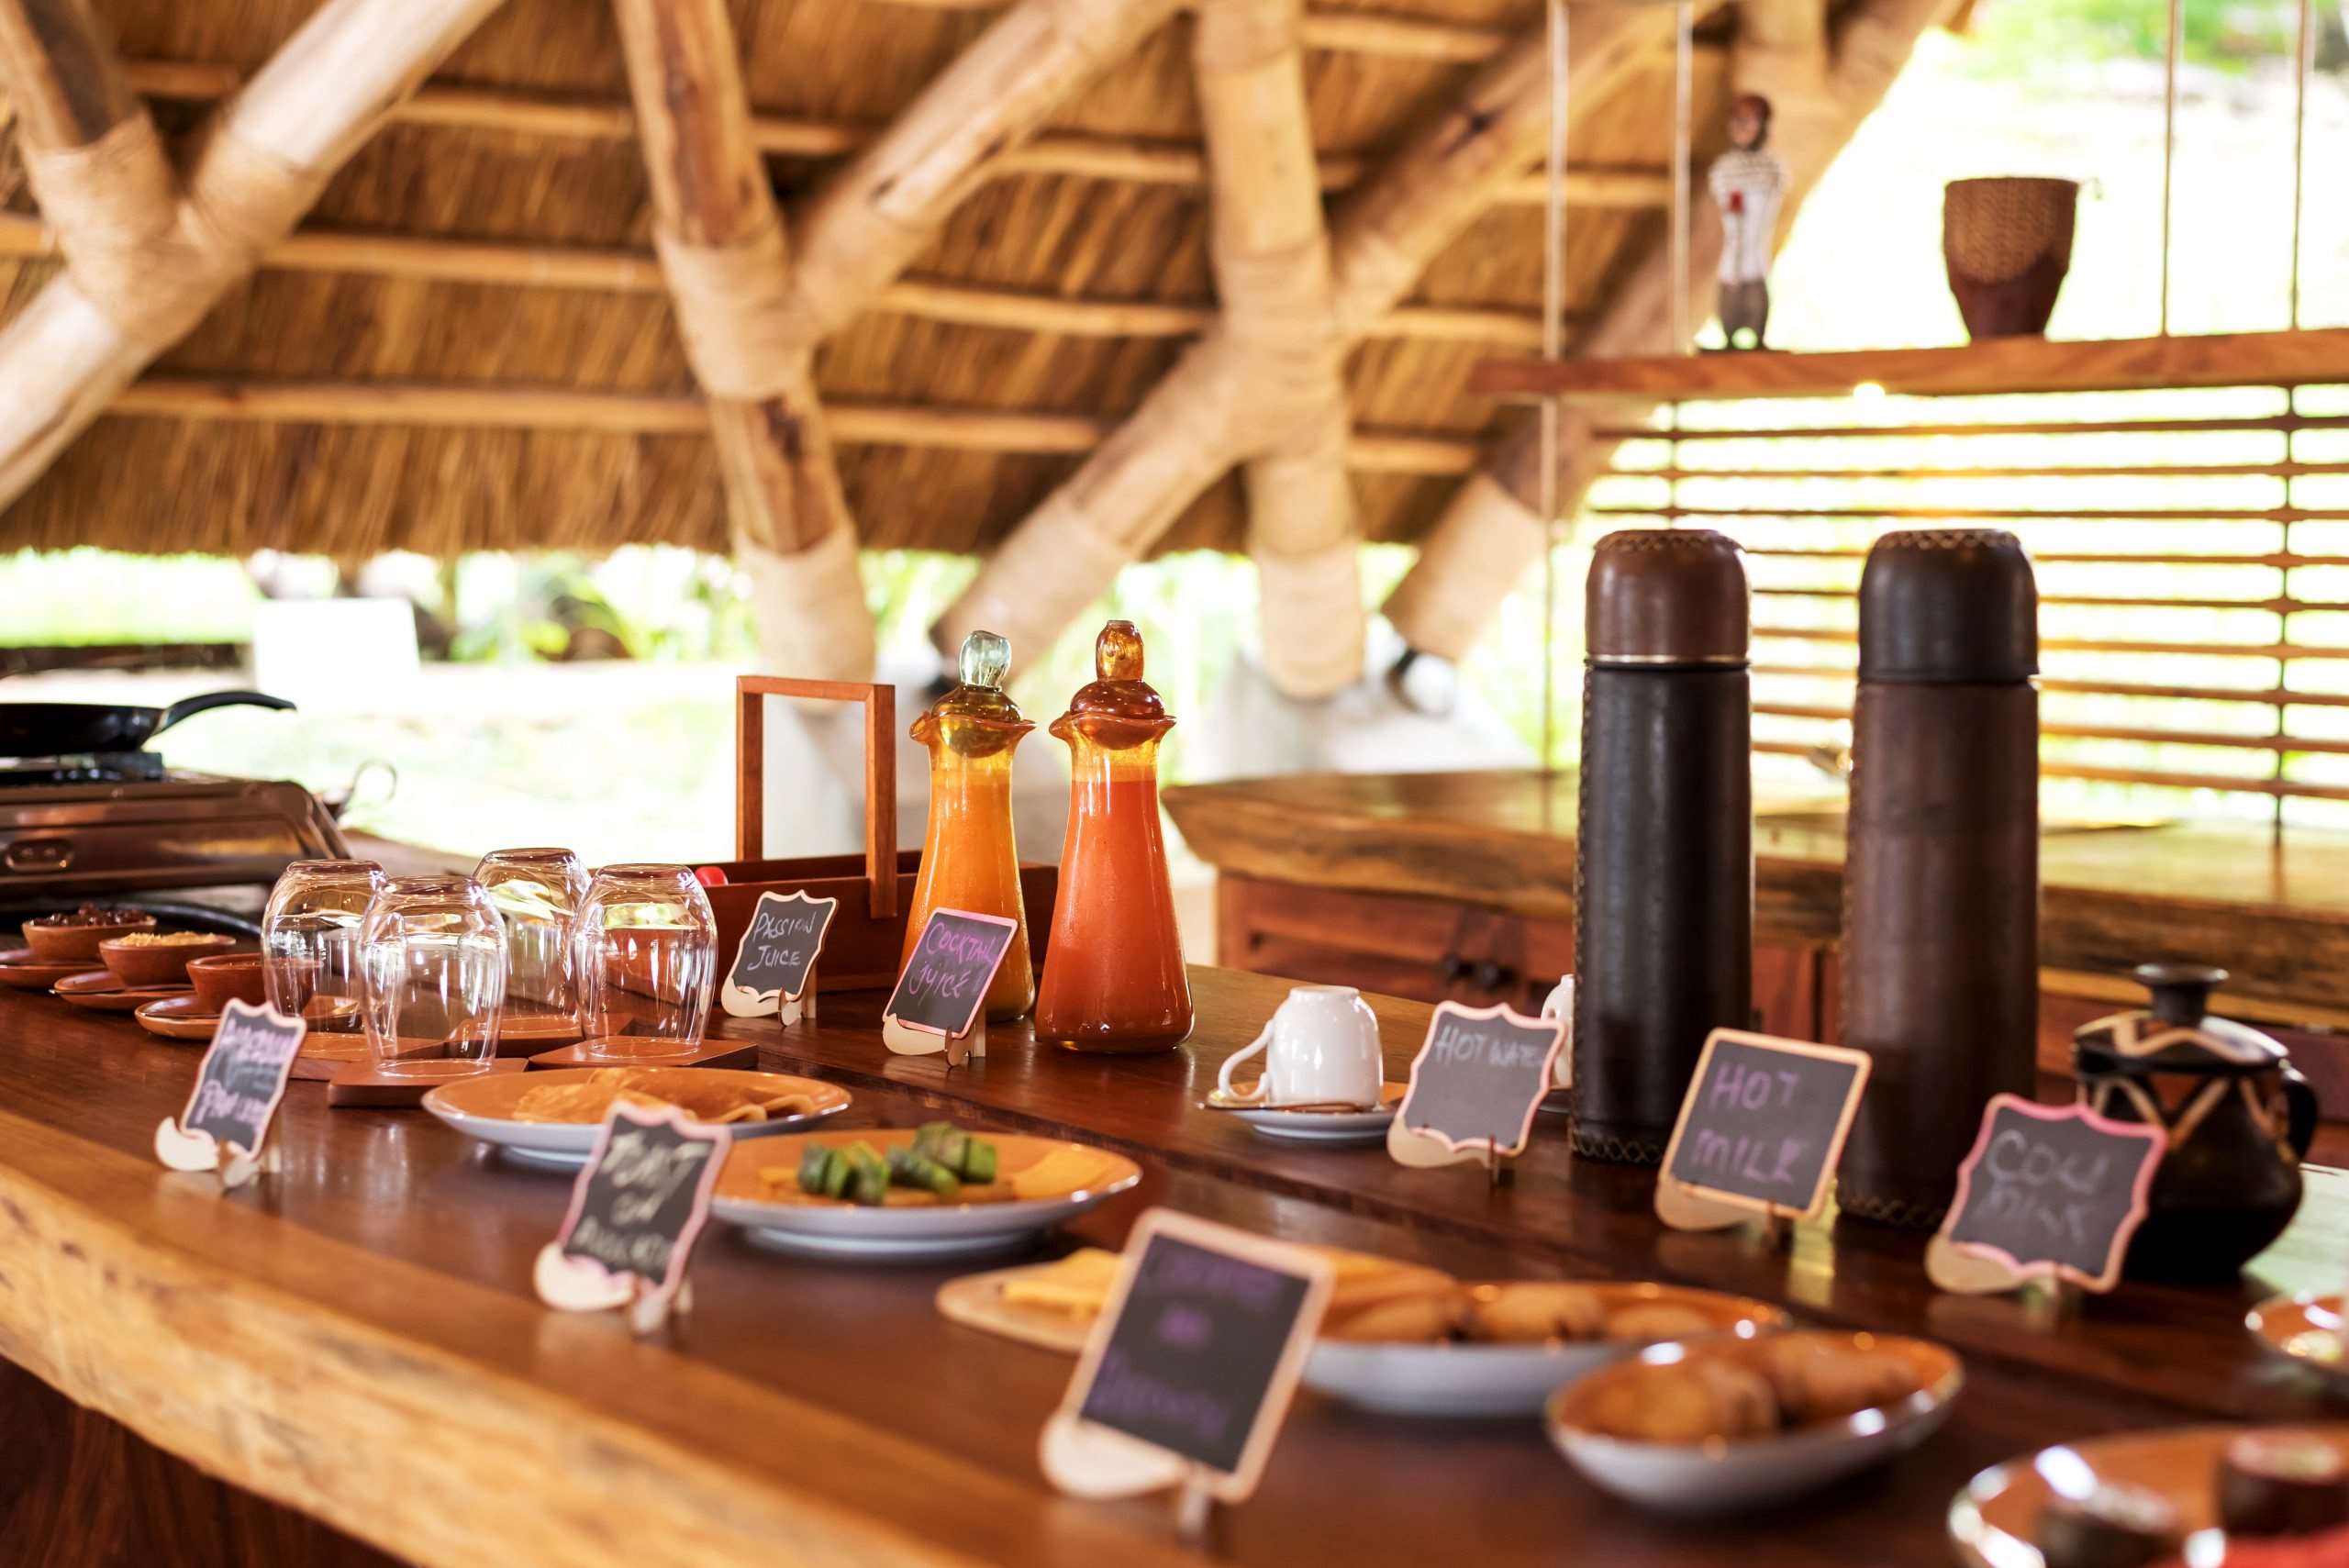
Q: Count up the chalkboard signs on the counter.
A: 8